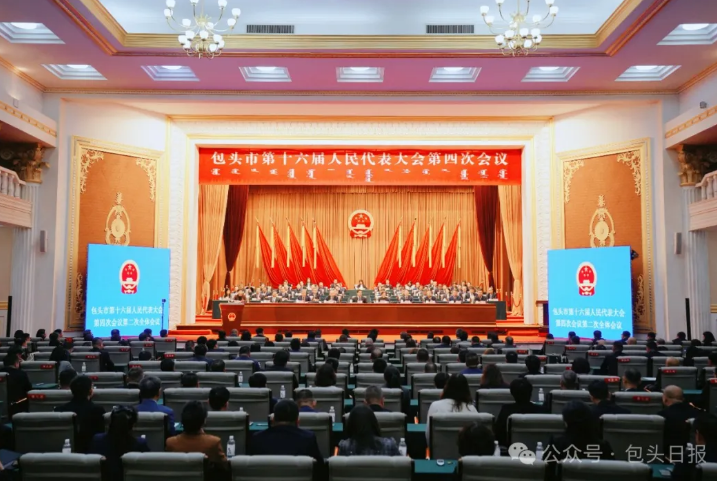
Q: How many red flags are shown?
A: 10